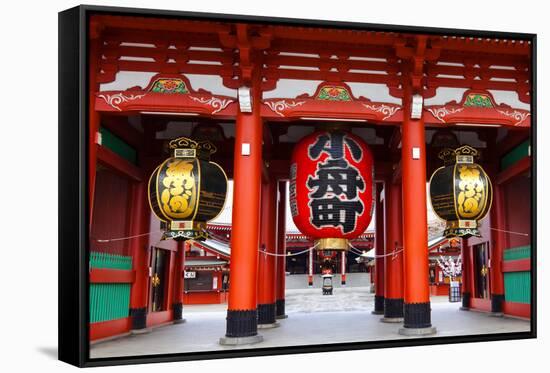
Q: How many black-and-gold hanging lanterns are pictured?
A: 2